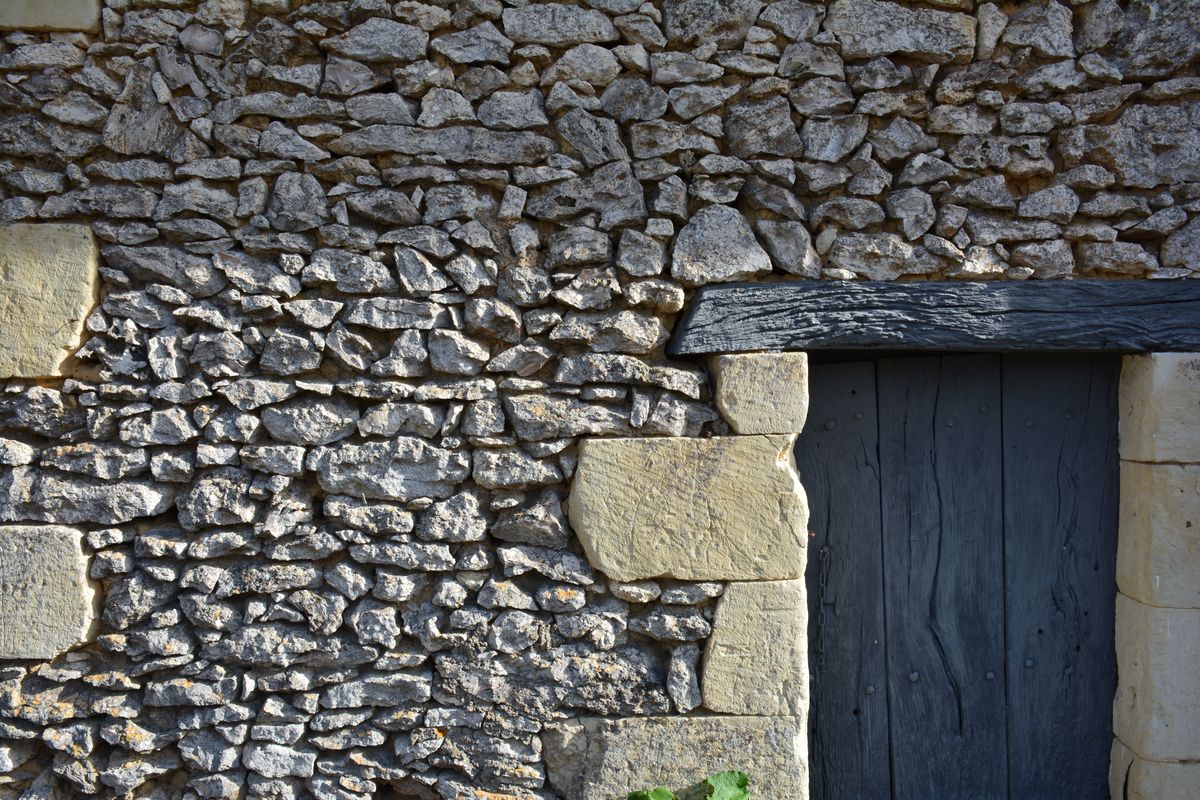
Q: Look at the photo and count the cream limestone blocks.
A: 11